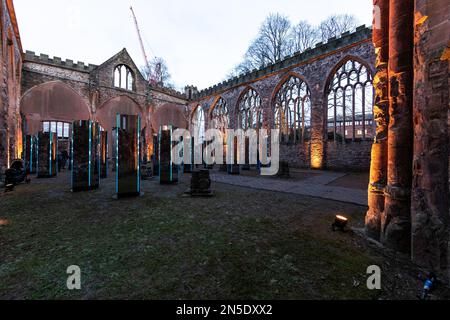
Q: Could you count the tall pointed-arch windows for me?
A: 5